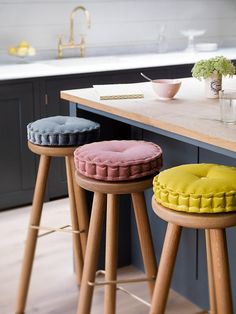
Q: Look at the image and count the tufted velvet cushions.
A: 3